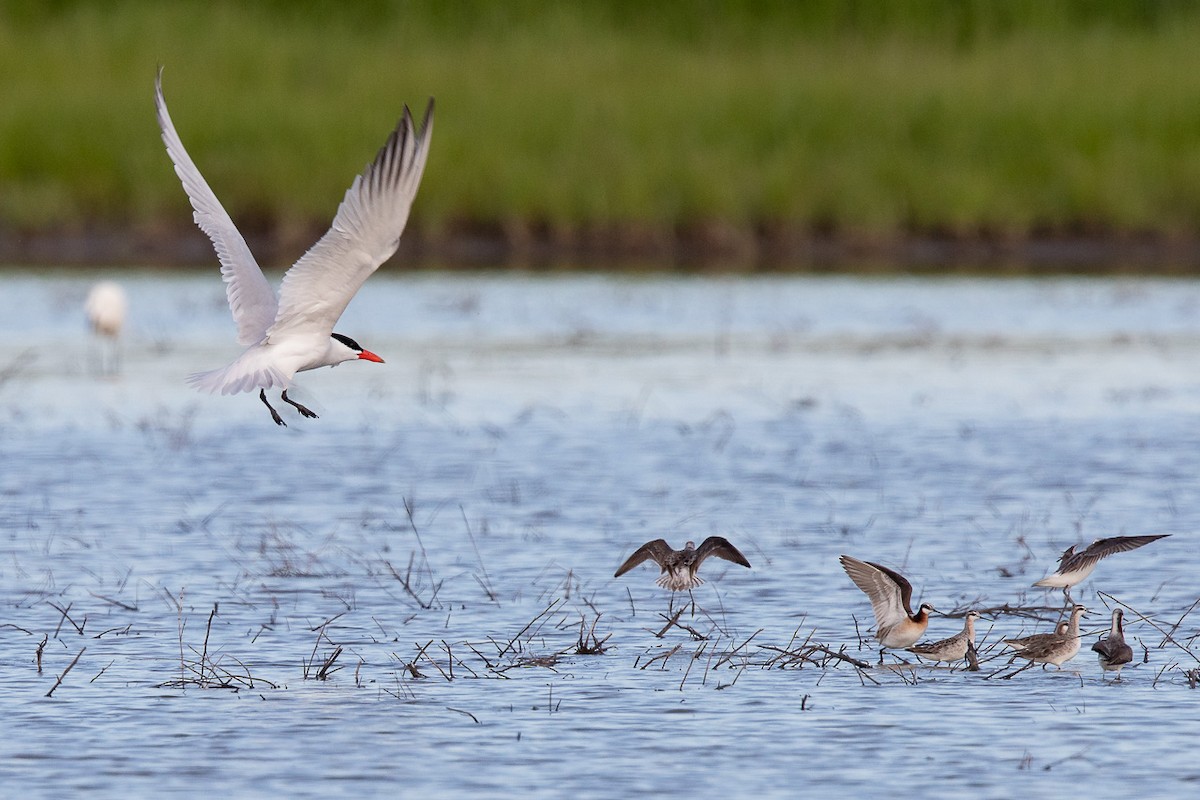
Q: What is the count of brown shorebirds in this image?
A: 7